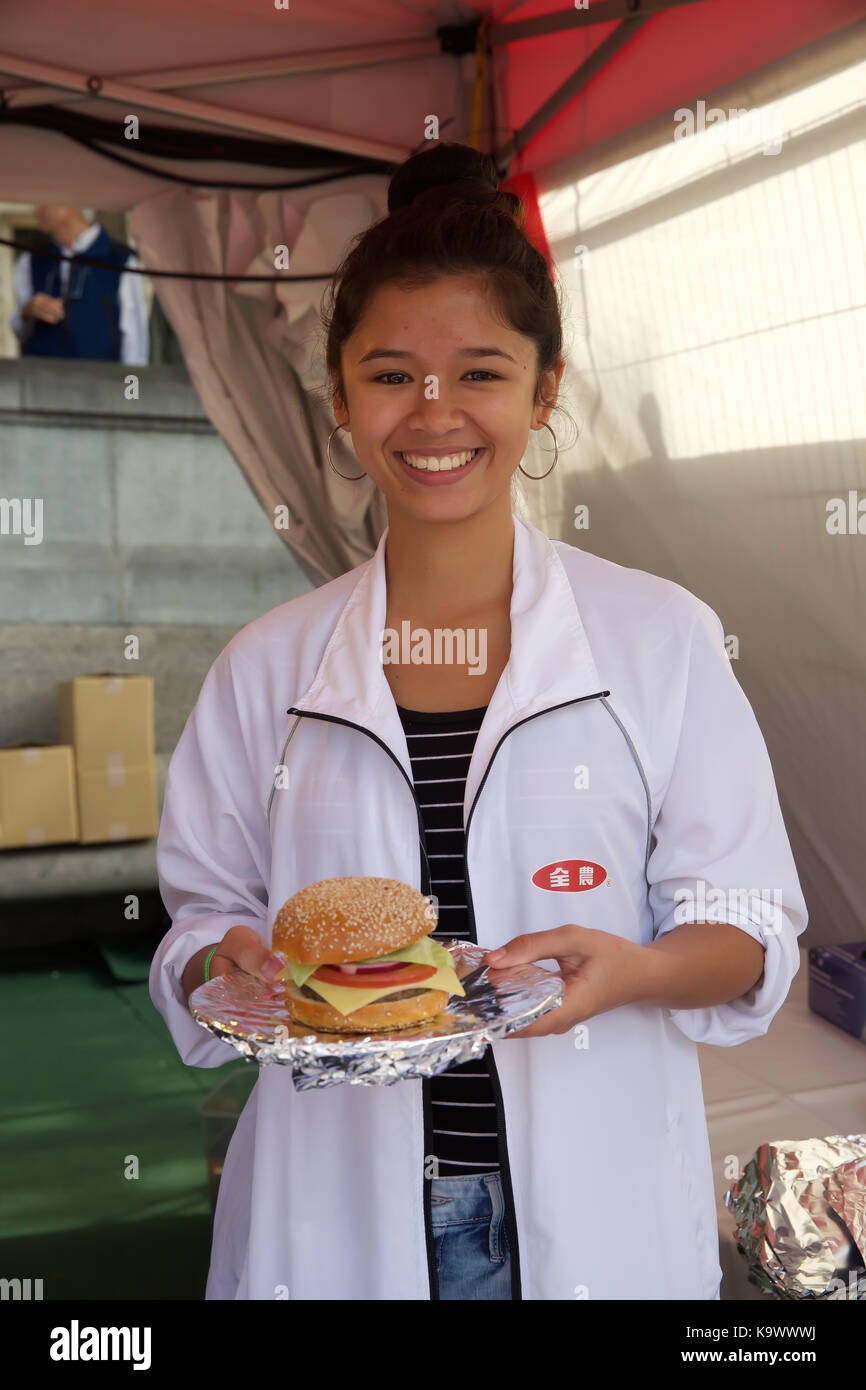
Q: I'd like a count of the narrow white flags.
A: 0